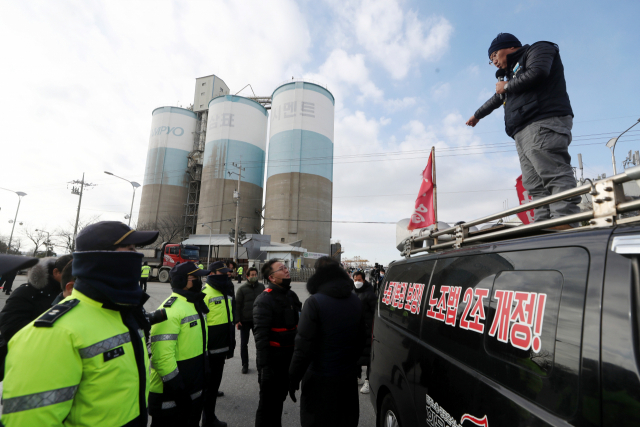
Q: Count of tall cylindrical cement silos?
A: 3